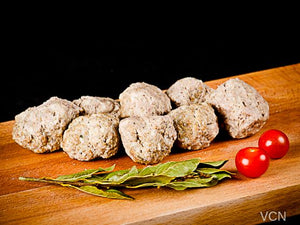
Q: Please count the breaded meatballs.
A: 8